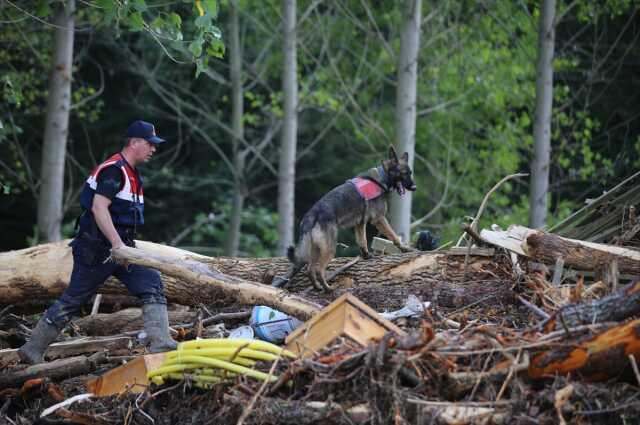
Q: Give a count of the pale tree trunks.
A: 5